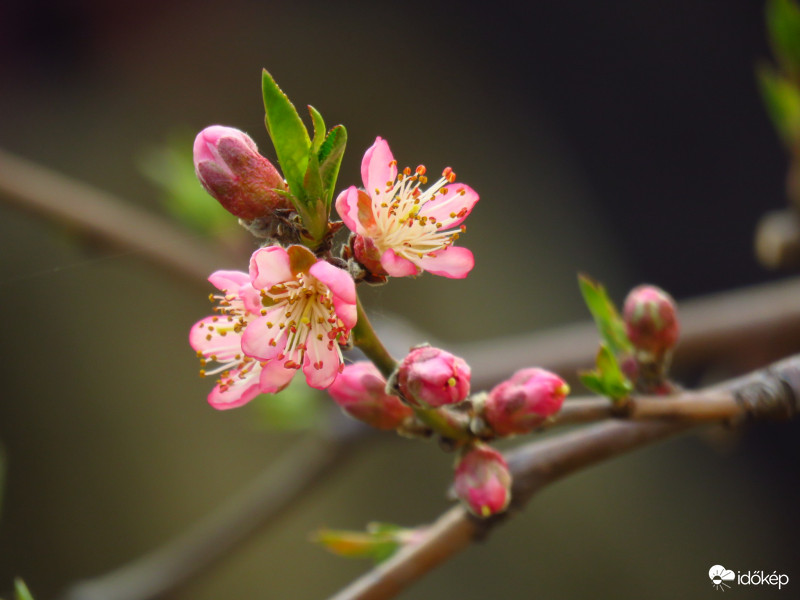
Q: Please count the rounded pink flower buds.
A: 6